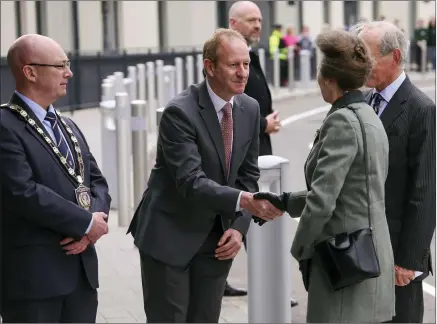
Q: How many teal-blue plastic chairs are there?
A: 0